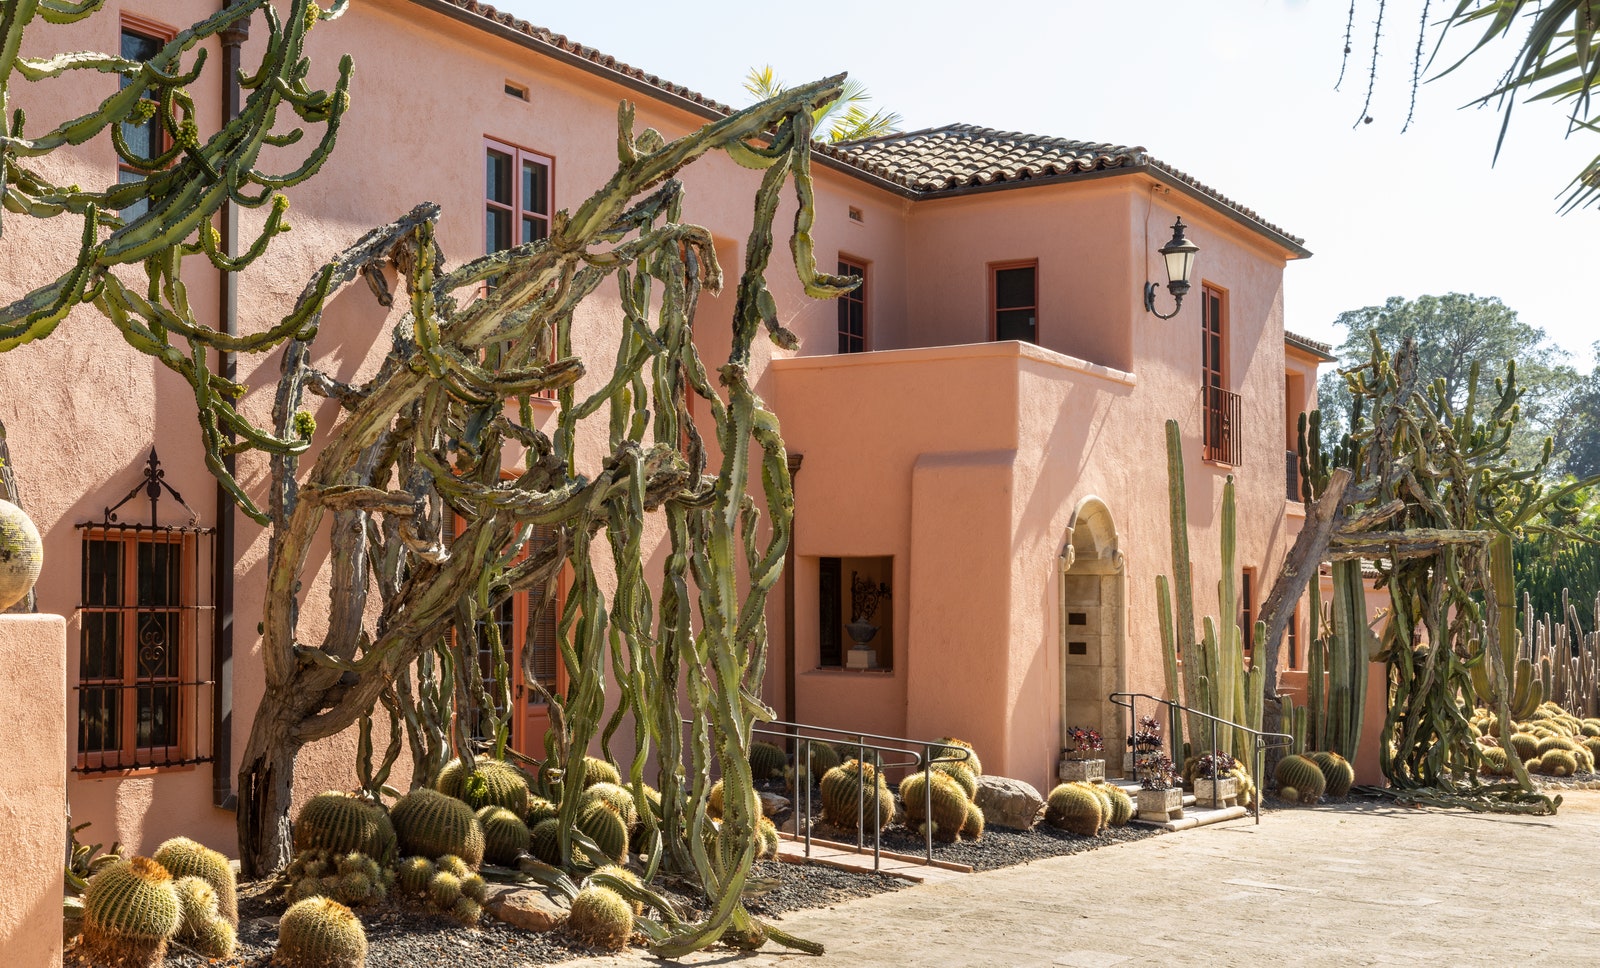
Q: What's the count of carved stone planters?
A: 4